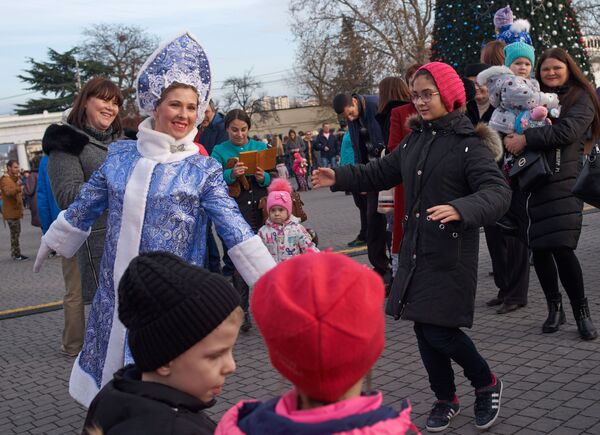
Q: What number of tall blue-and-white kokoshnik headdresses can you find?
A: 1